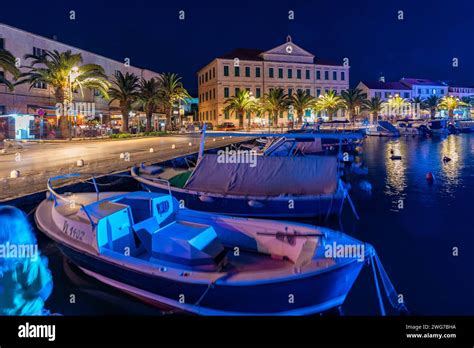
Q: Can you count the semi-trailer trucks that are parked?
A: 0